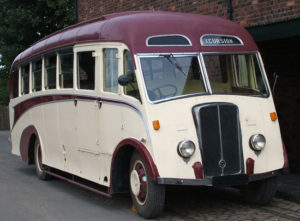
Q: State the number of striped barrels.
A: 0